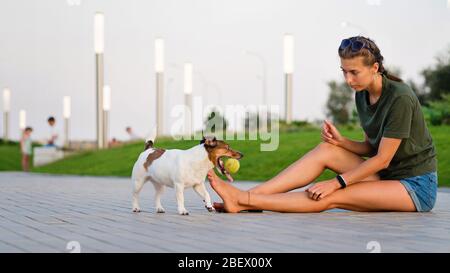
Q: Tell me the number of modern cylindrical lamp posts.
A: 8